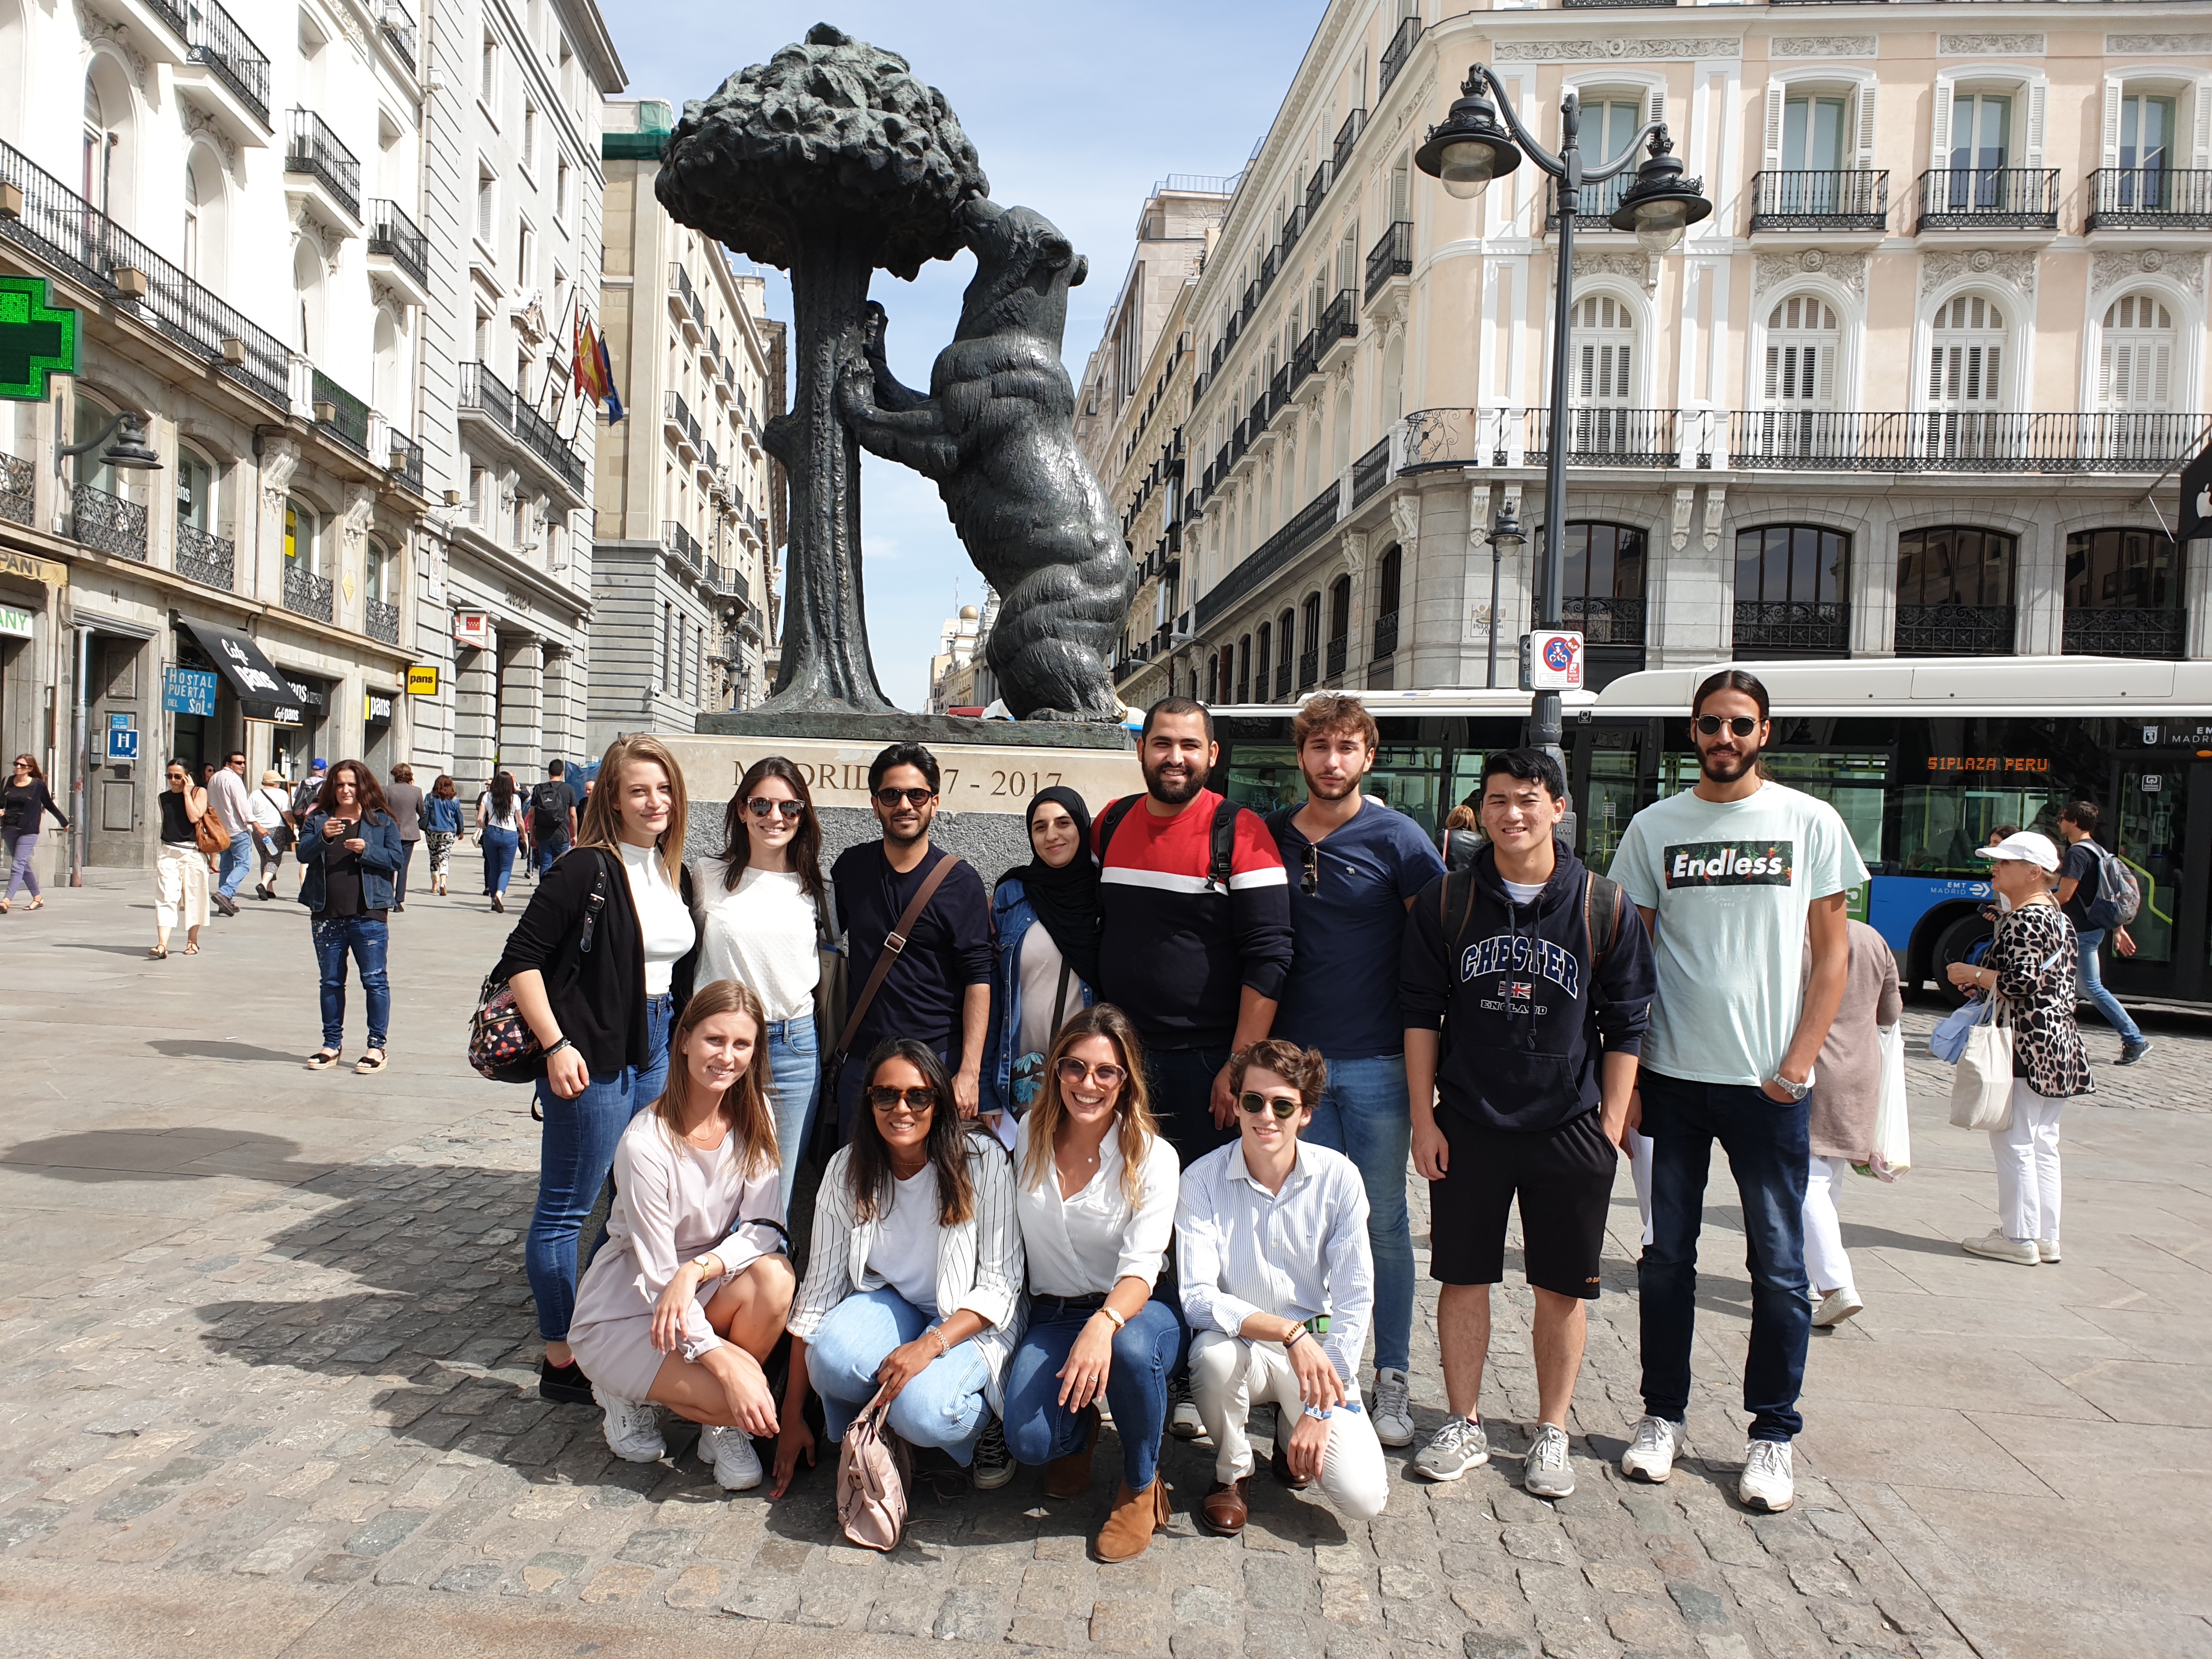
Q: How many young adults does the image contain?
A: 12